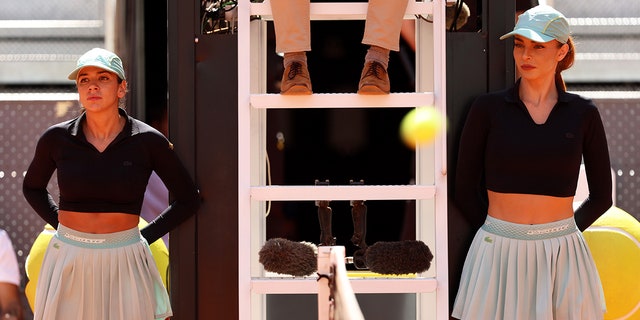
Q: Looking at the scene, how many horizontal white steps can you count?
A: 4